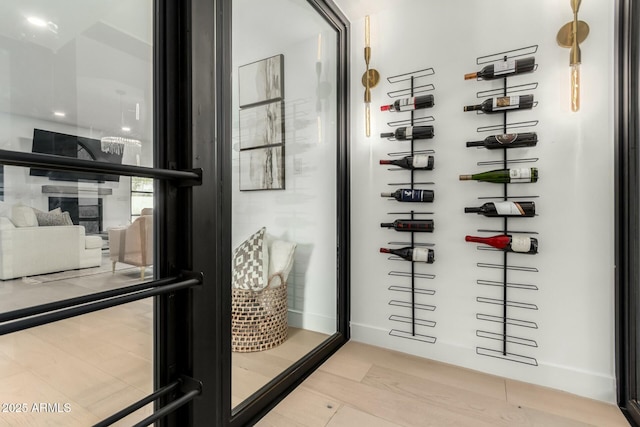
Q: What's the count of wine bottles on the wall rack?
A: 12